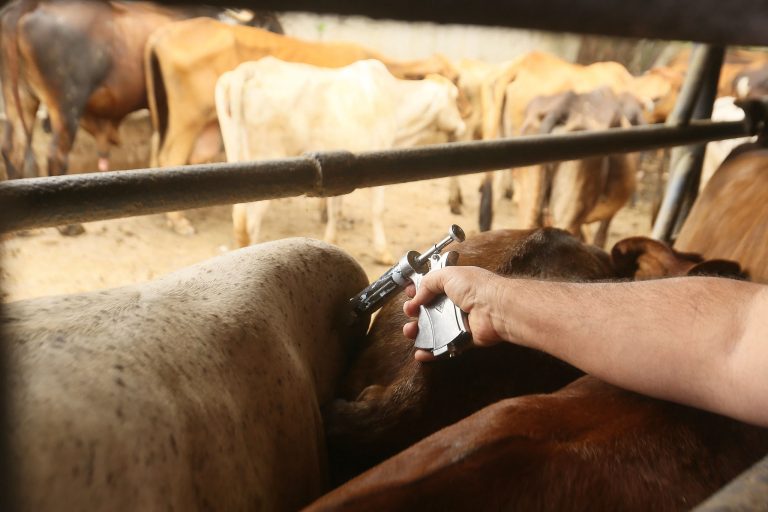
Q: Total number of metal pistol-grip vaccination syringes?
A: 1